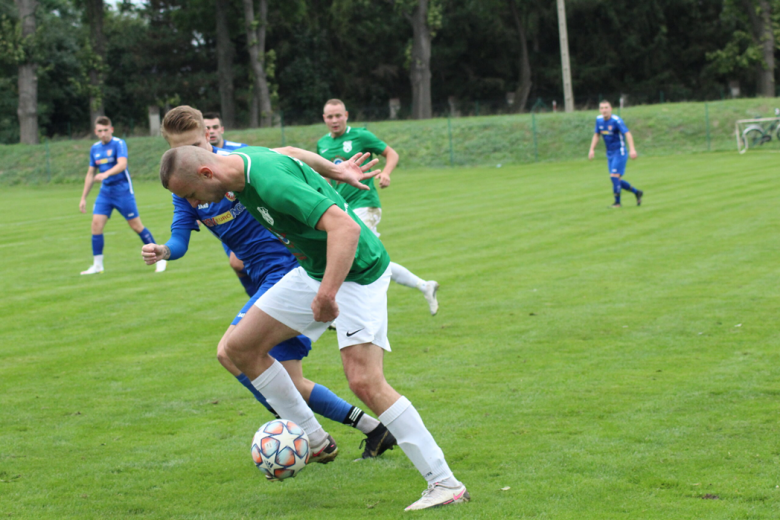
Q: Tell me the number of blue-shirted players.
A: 4